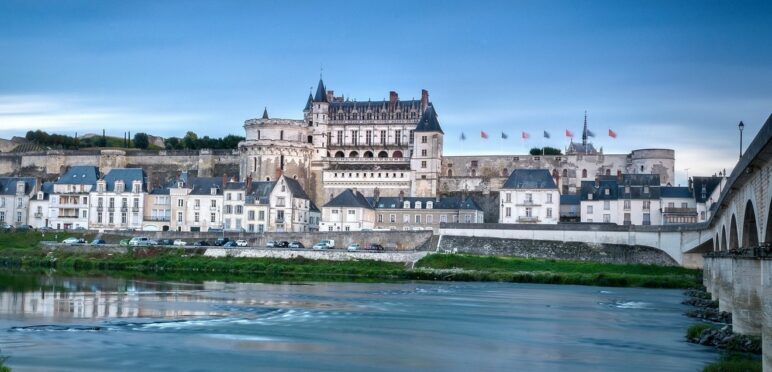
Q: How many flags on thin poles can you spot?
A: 8